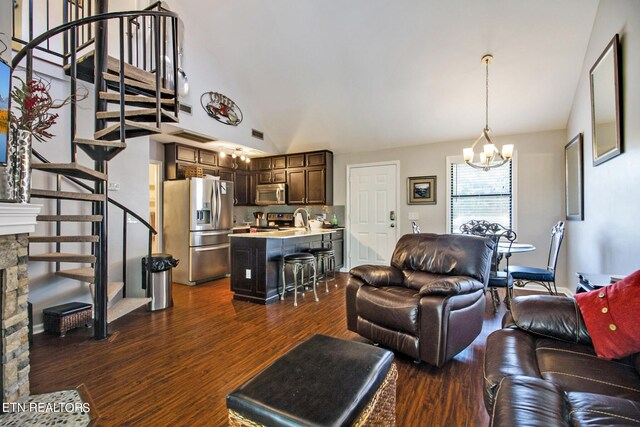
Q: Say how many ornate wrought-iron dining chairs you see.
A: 4